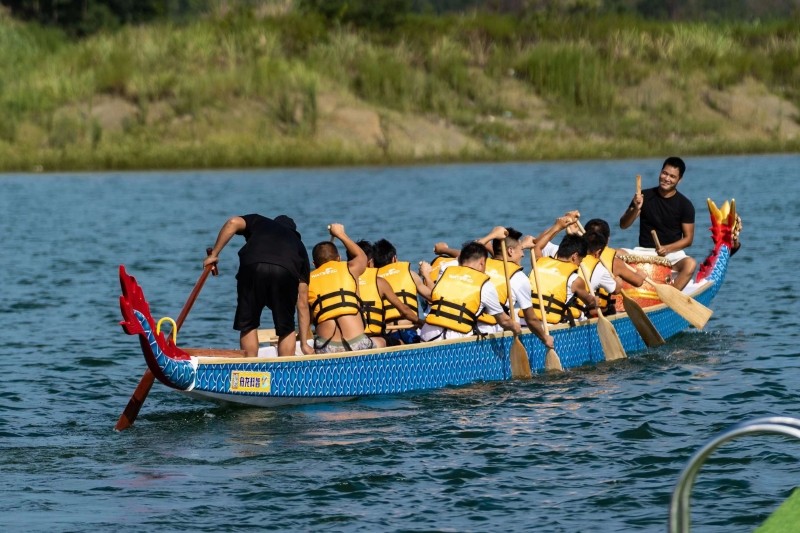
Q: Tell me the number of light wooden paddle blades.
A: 5